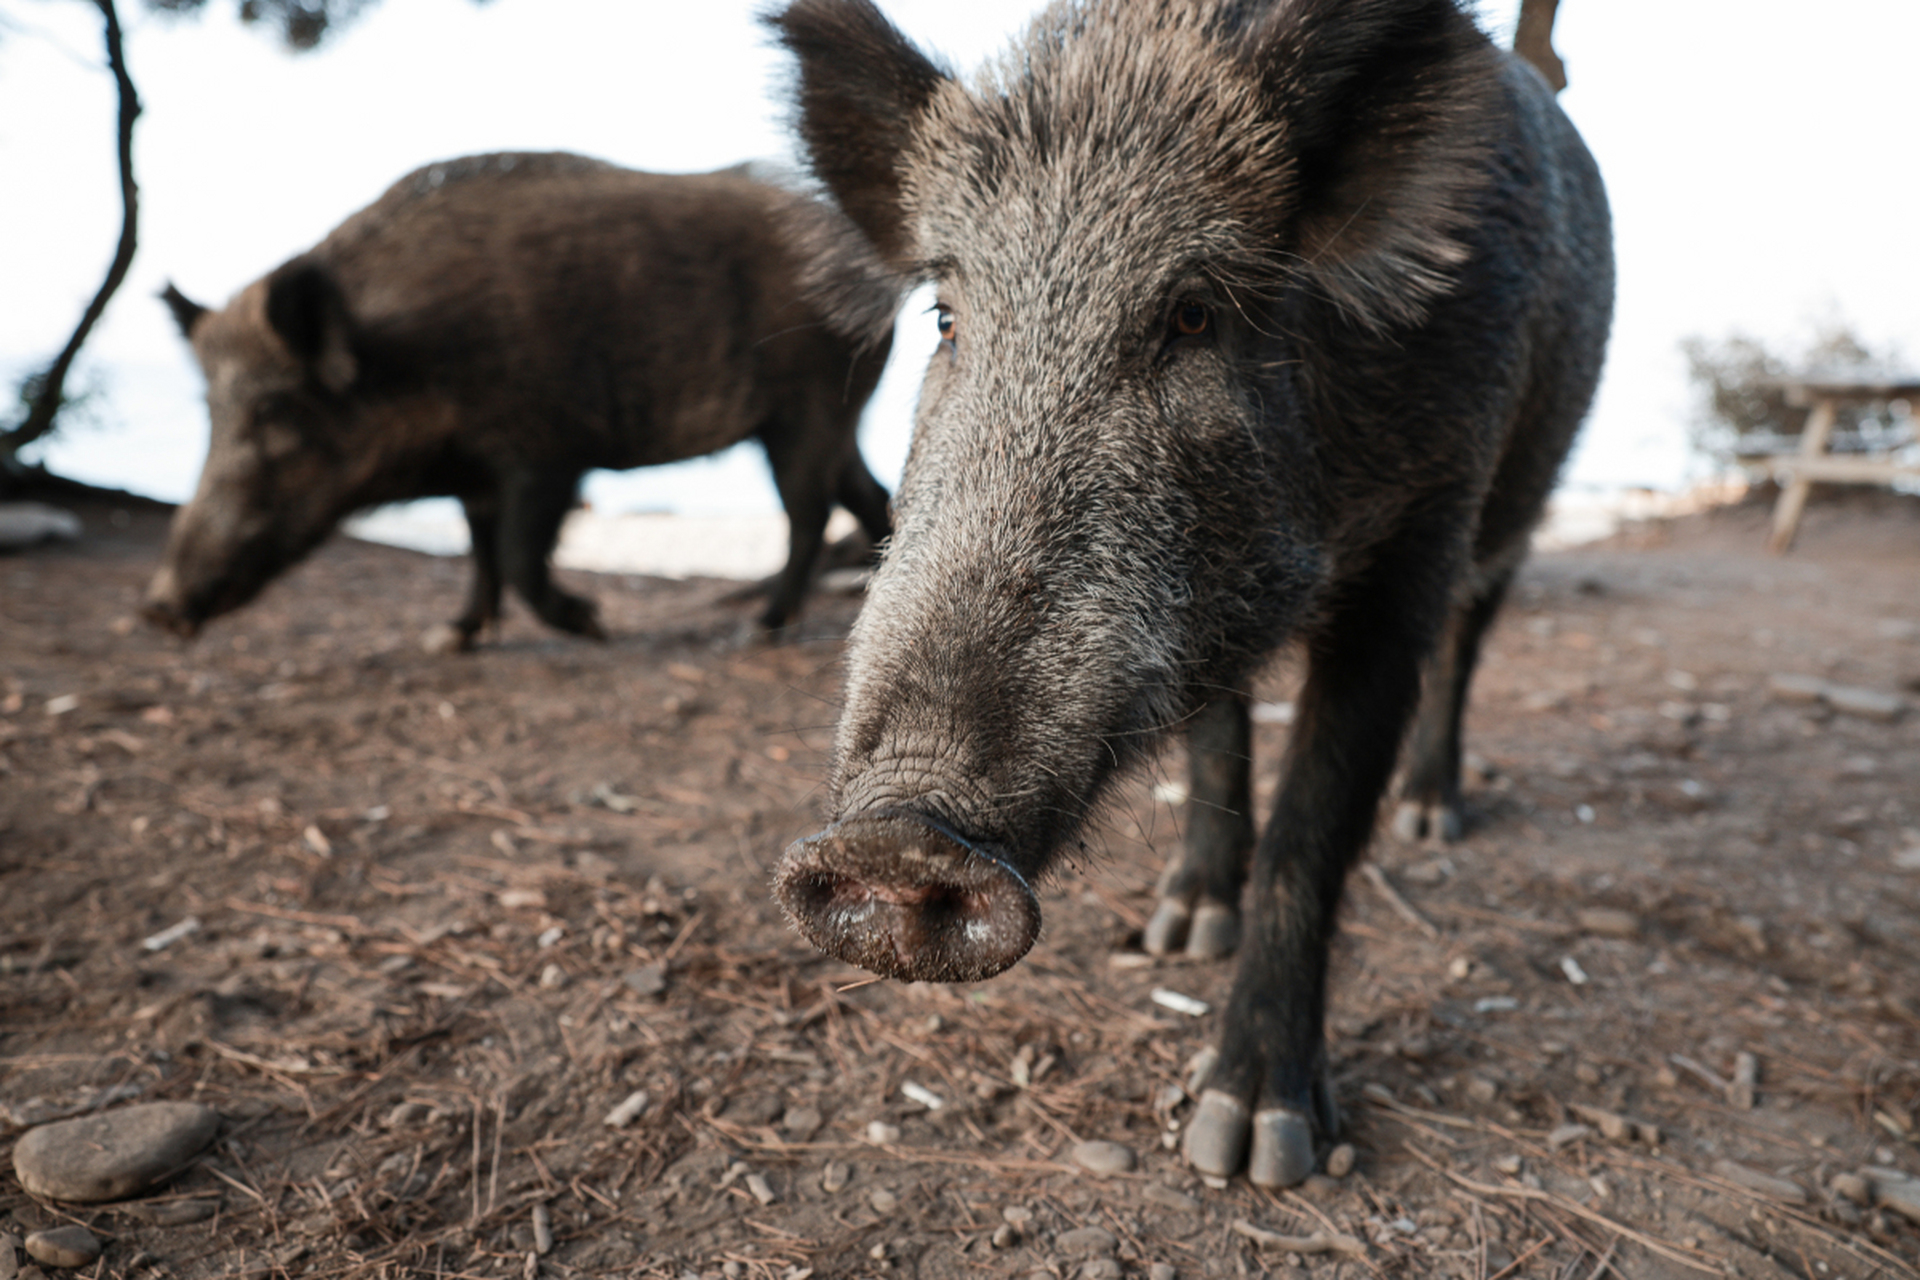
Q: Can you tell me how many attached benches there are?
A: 1